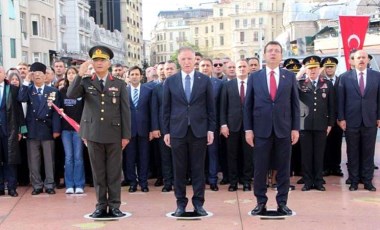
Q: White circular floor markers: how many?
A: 3